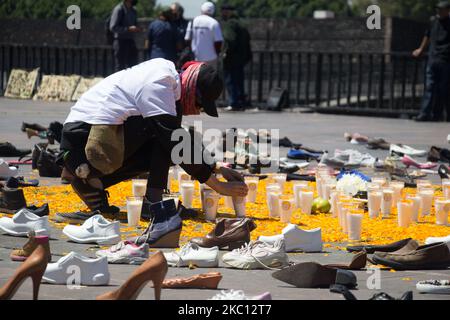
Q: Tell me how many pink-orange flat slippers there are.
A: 1